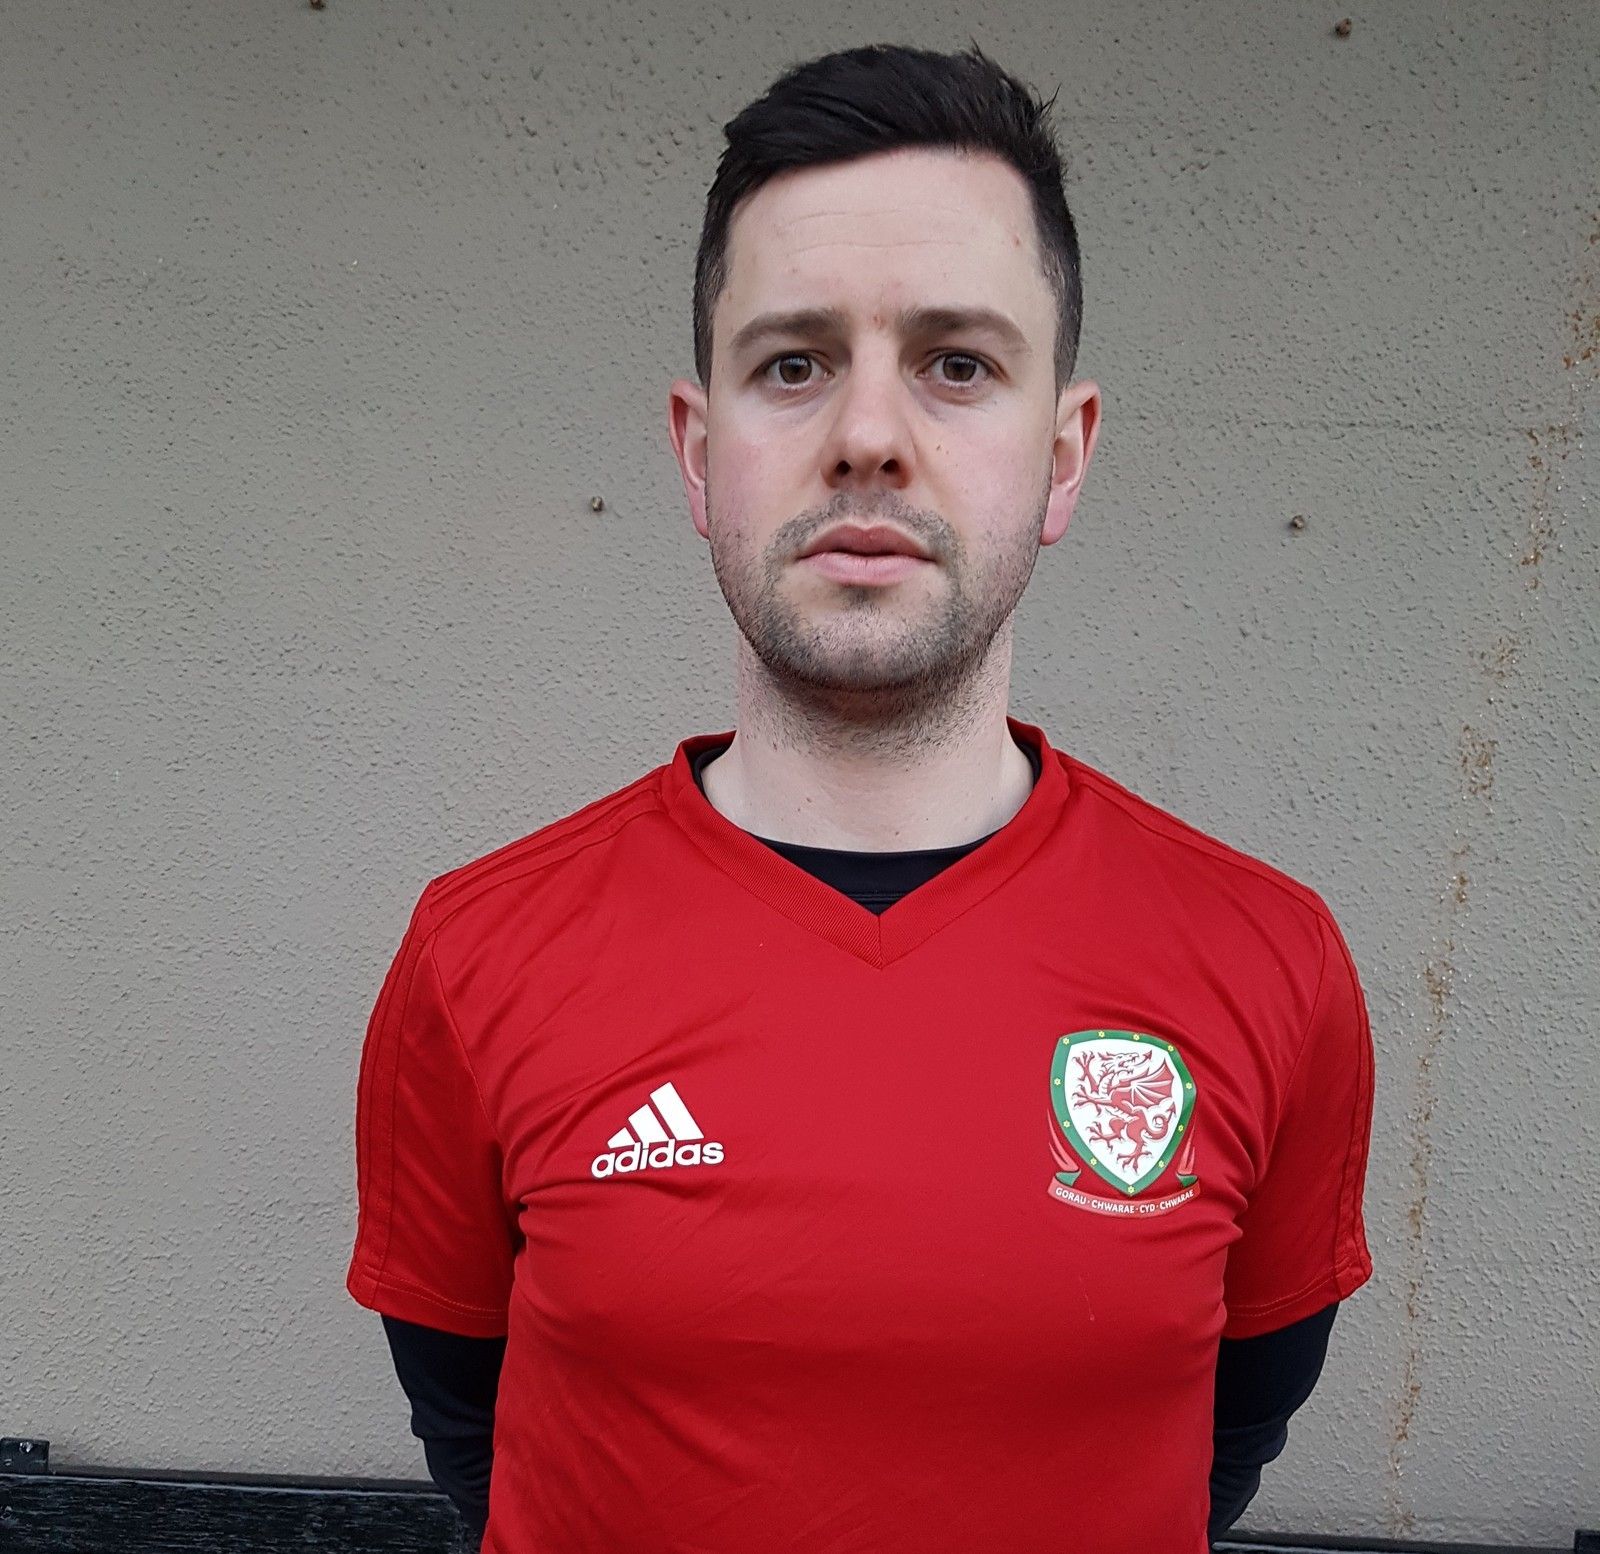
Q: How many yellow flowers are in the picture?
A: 11